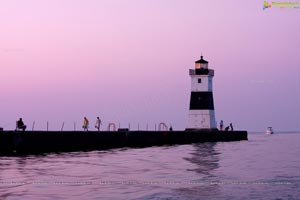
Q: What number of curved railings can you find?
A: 2